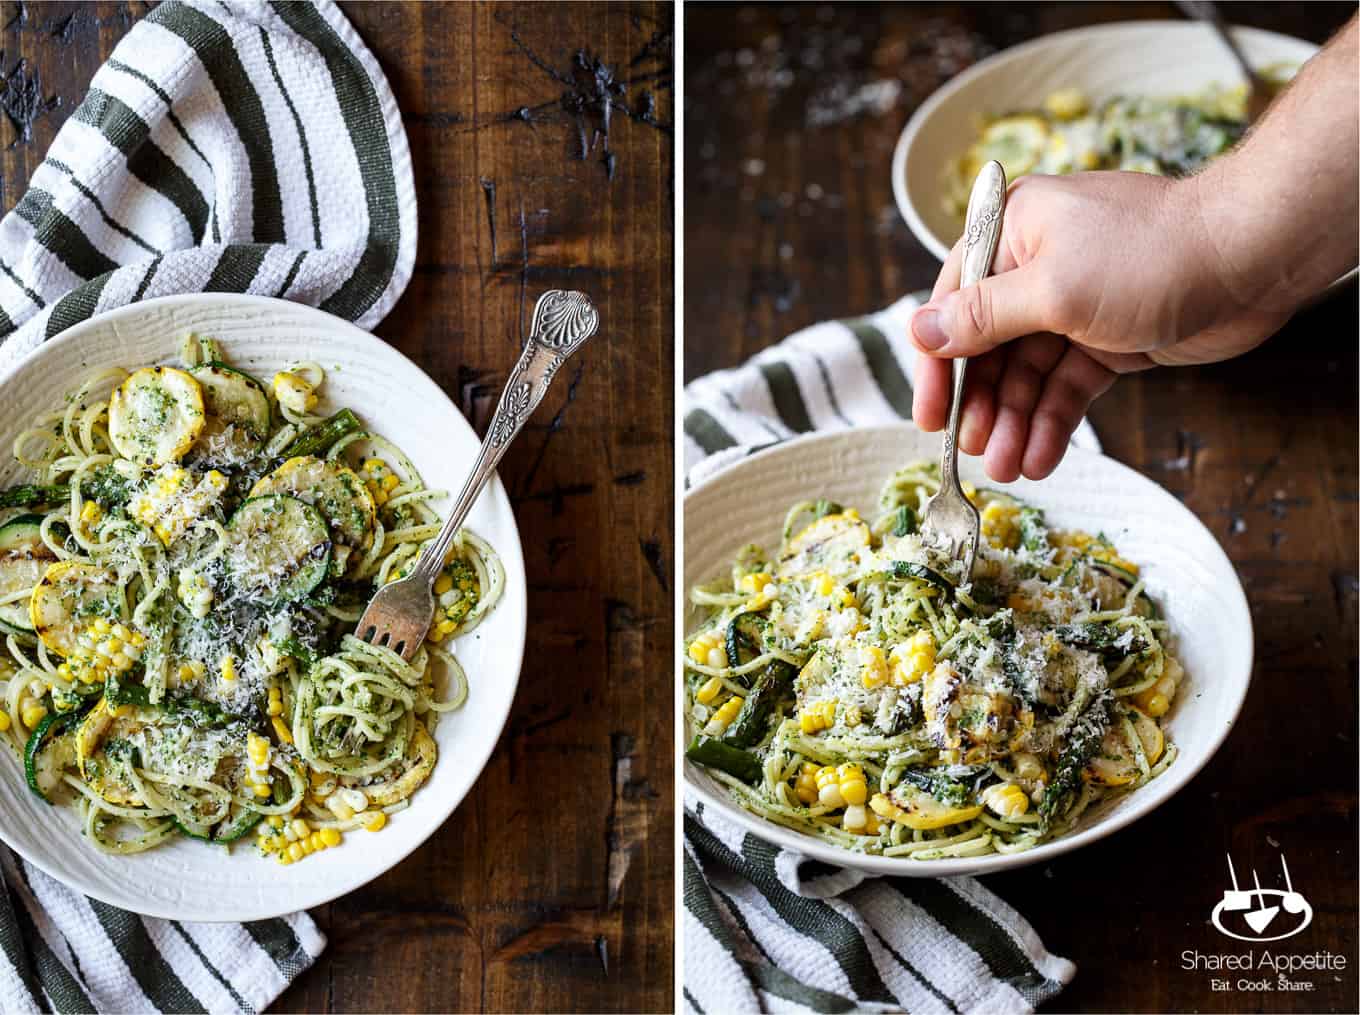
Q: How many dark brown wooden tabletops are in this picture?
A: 2